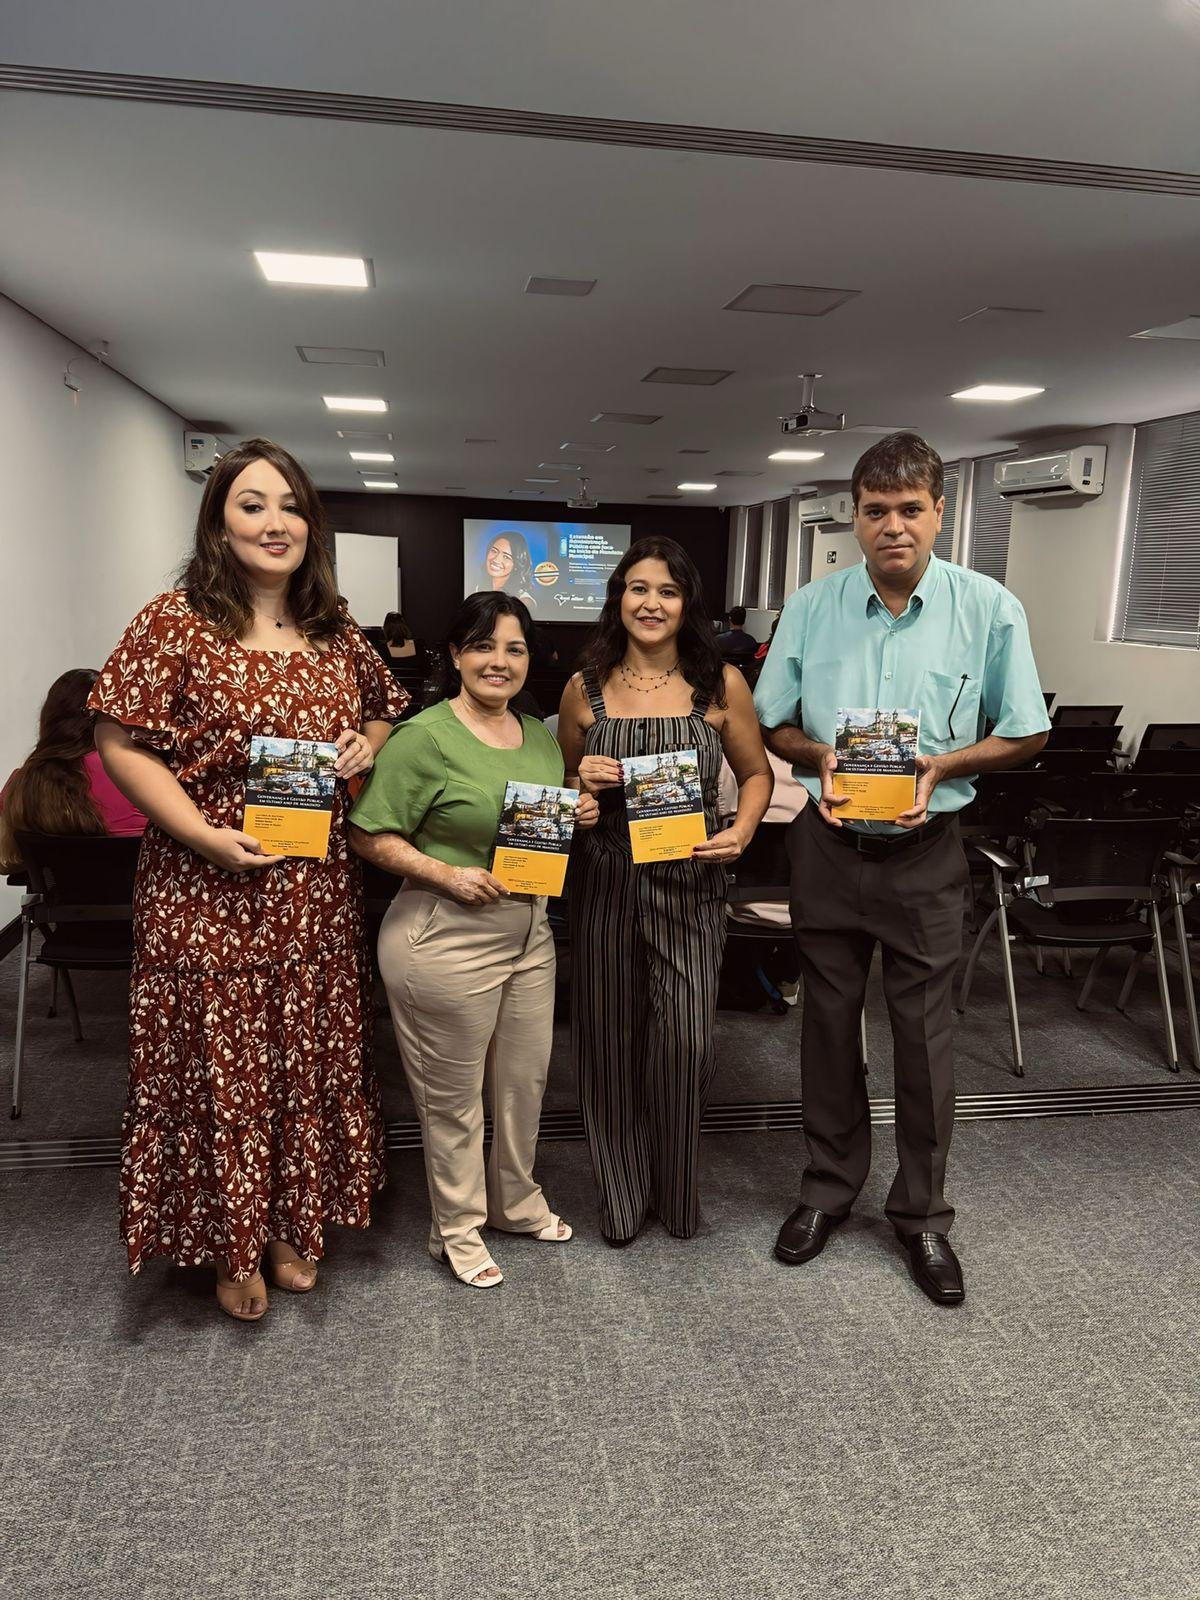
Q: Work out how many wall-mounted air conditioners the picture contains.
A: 3